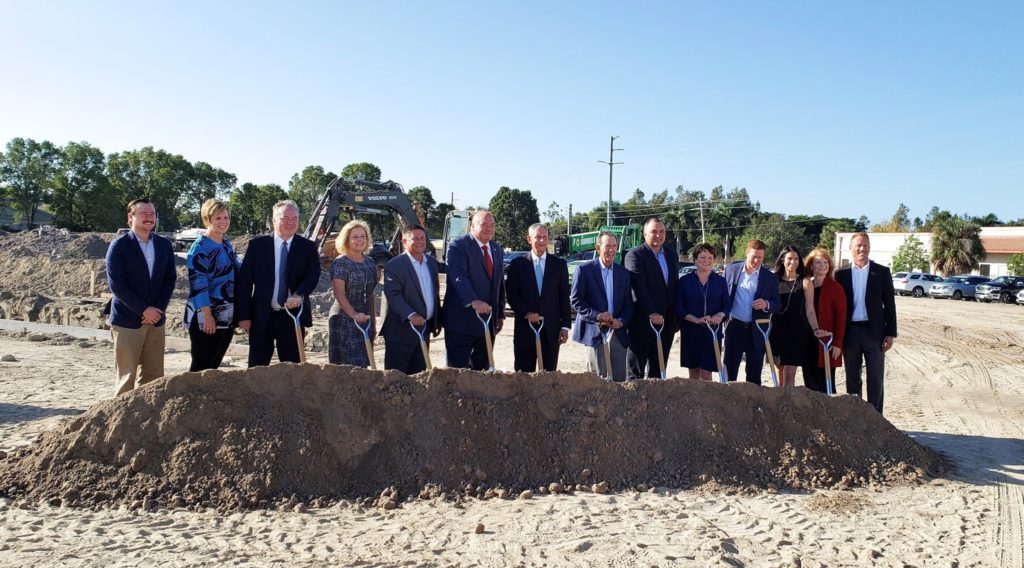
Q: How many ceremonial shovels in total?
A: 10